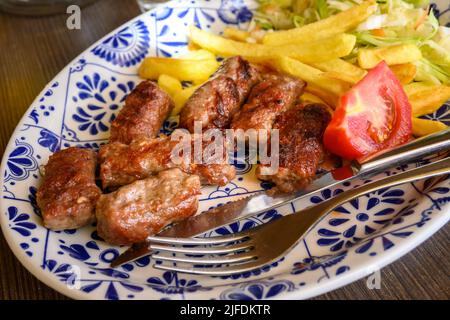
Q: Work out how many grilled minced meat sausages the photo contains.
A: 7